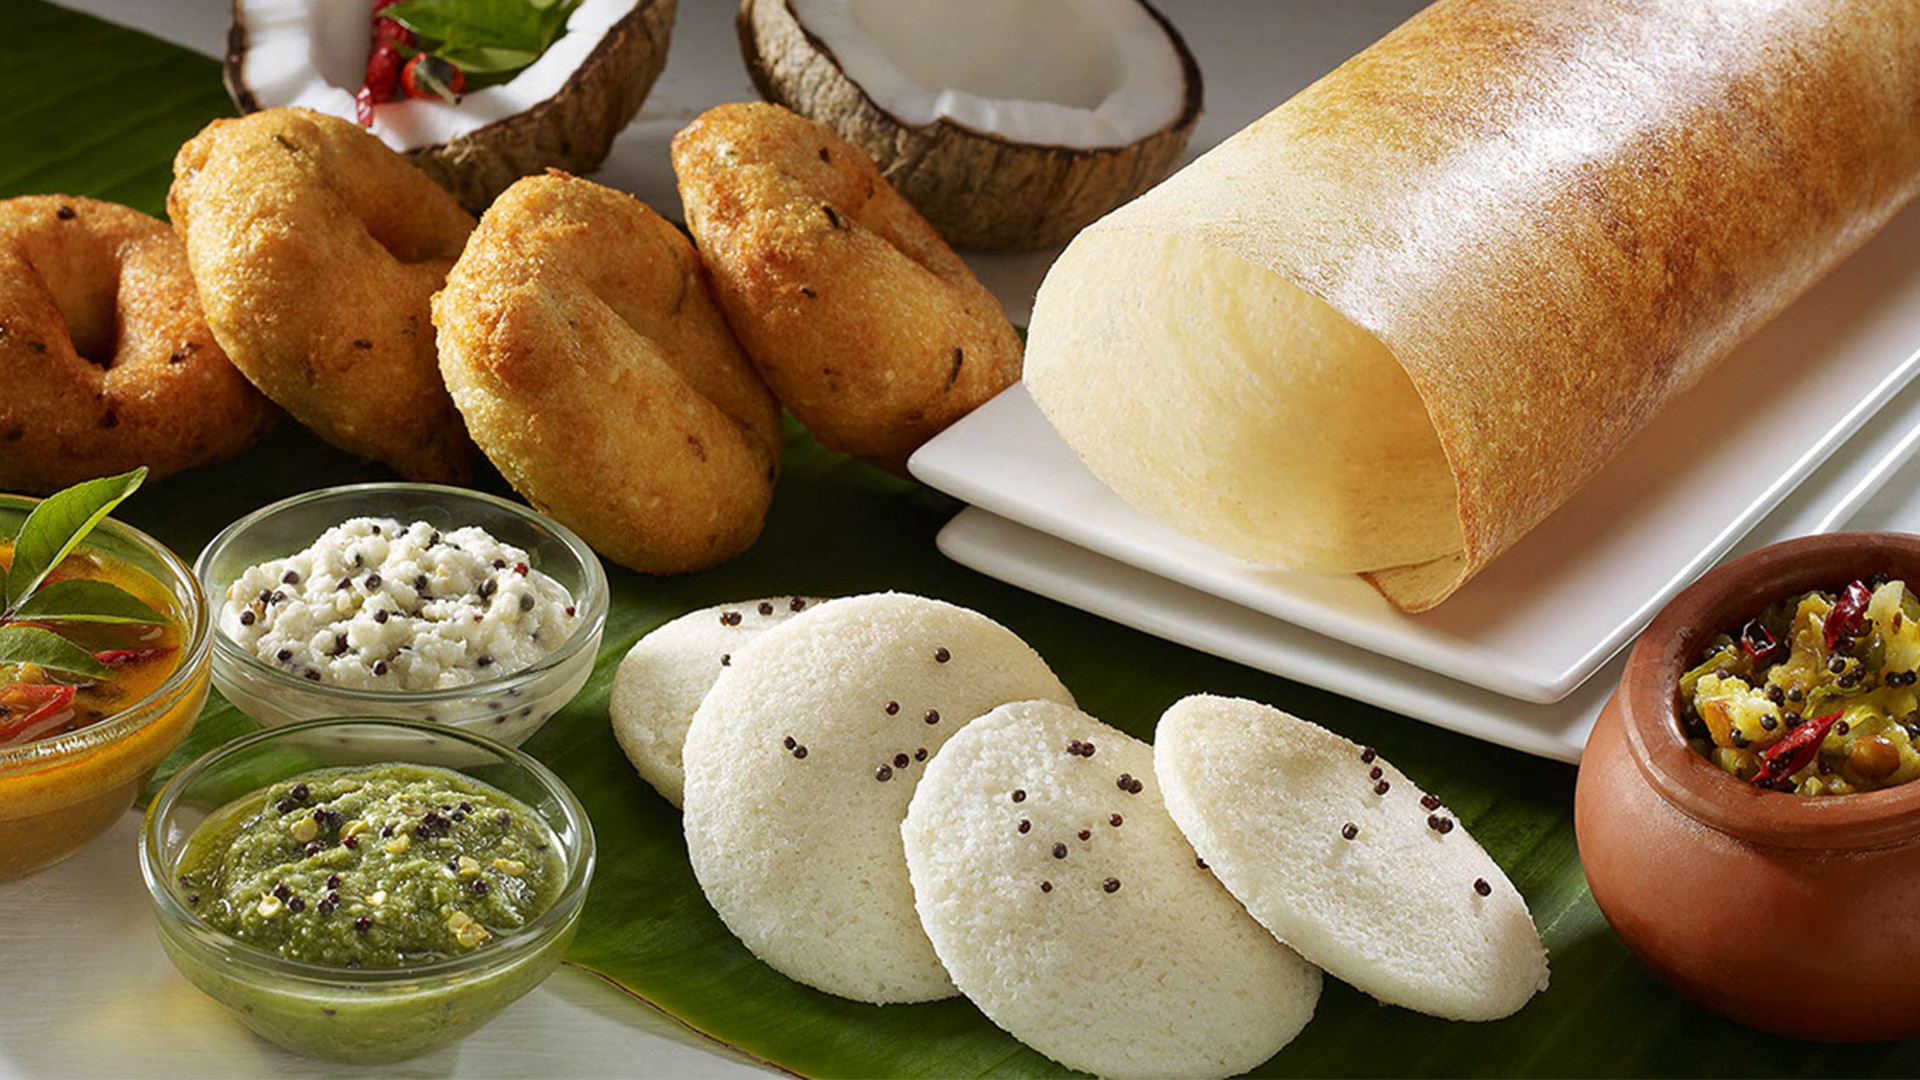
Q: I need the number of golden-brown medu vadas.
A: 4